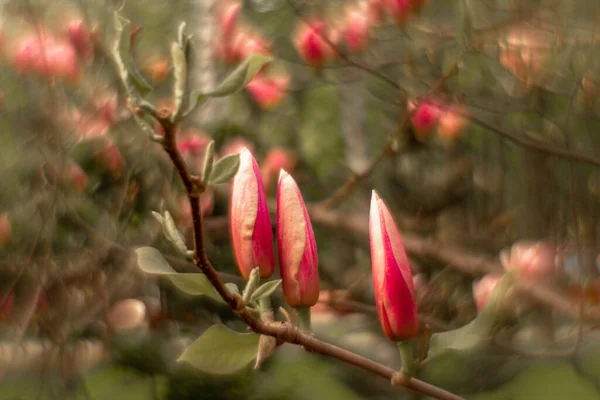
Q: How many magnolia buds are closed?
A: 3